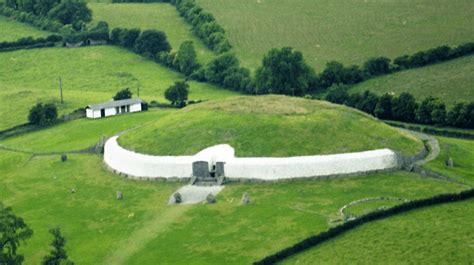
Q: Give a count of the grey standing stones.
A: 6